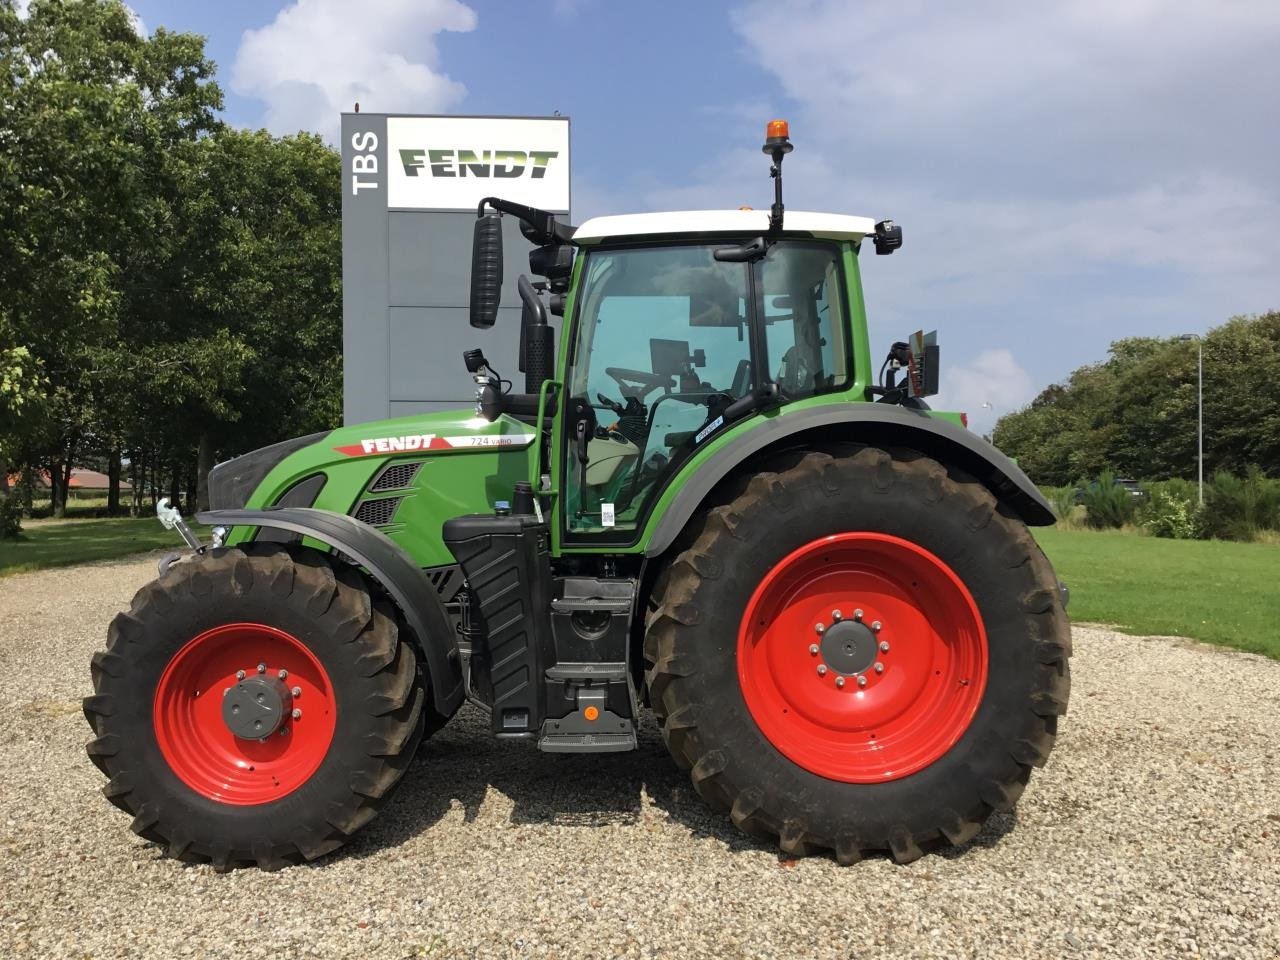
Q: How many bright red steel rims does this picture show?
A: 2